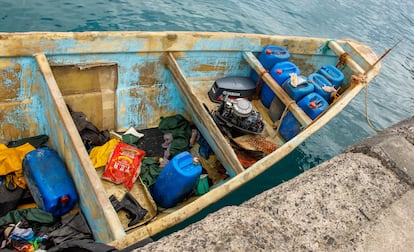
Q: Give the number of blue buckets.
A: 8